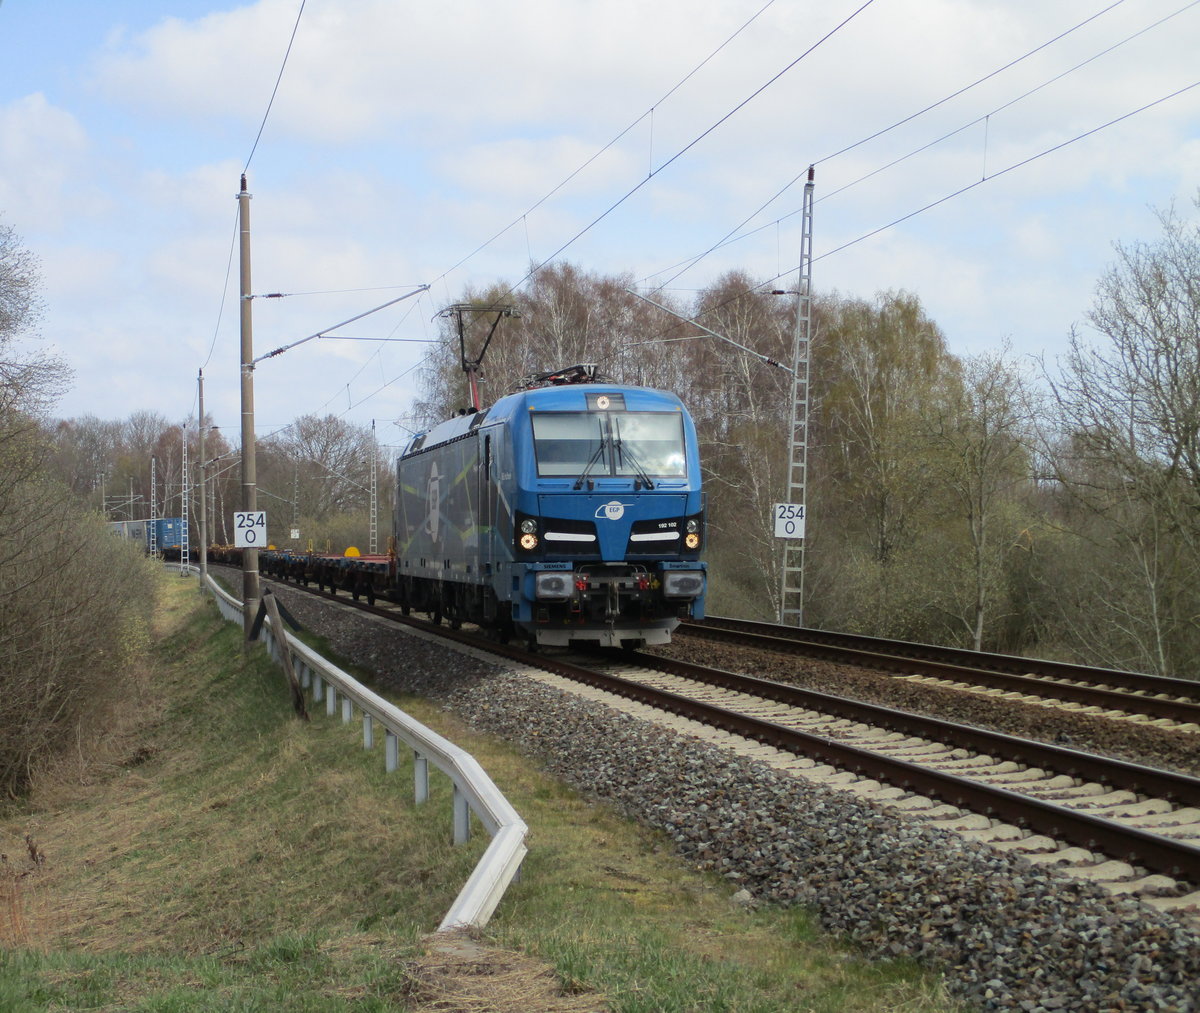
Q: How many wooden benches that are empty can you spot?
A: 0